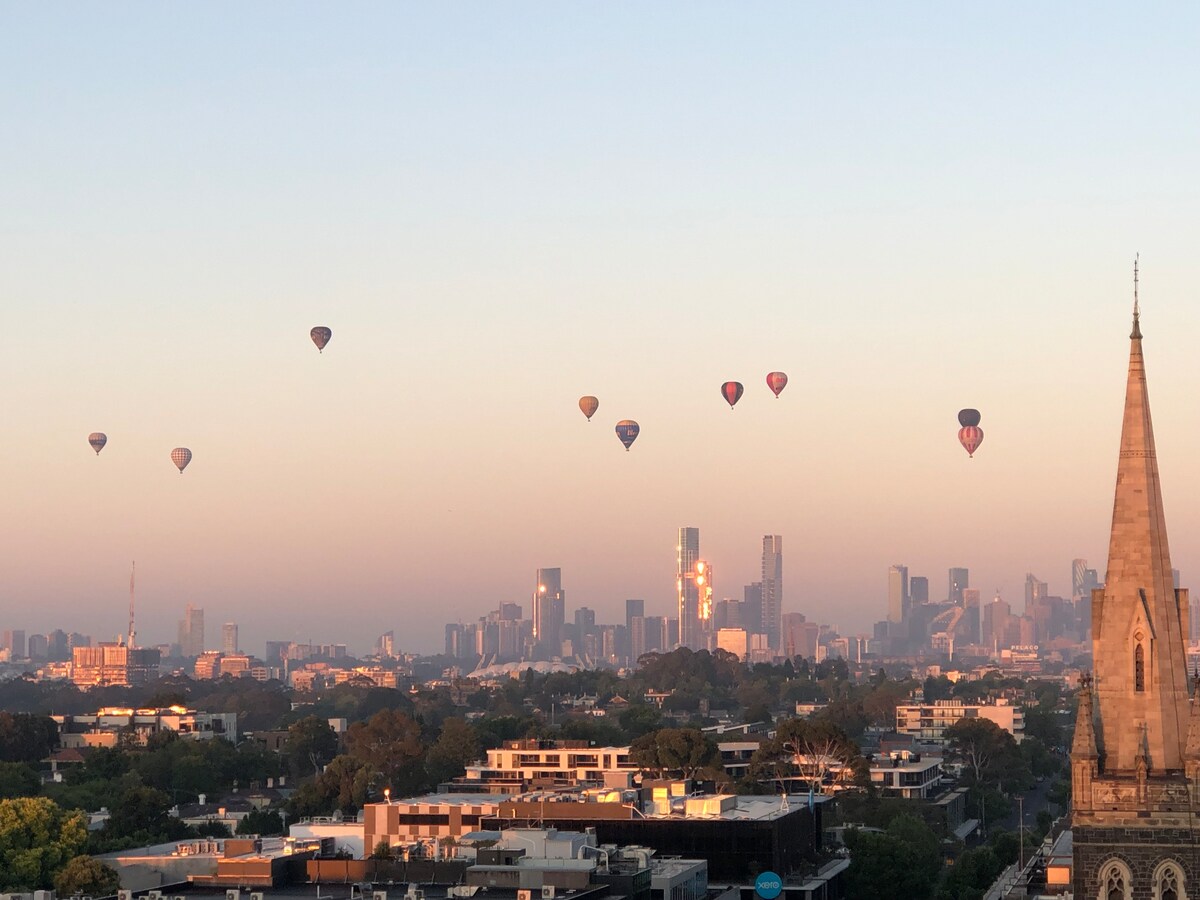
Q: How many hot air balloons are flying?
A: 9